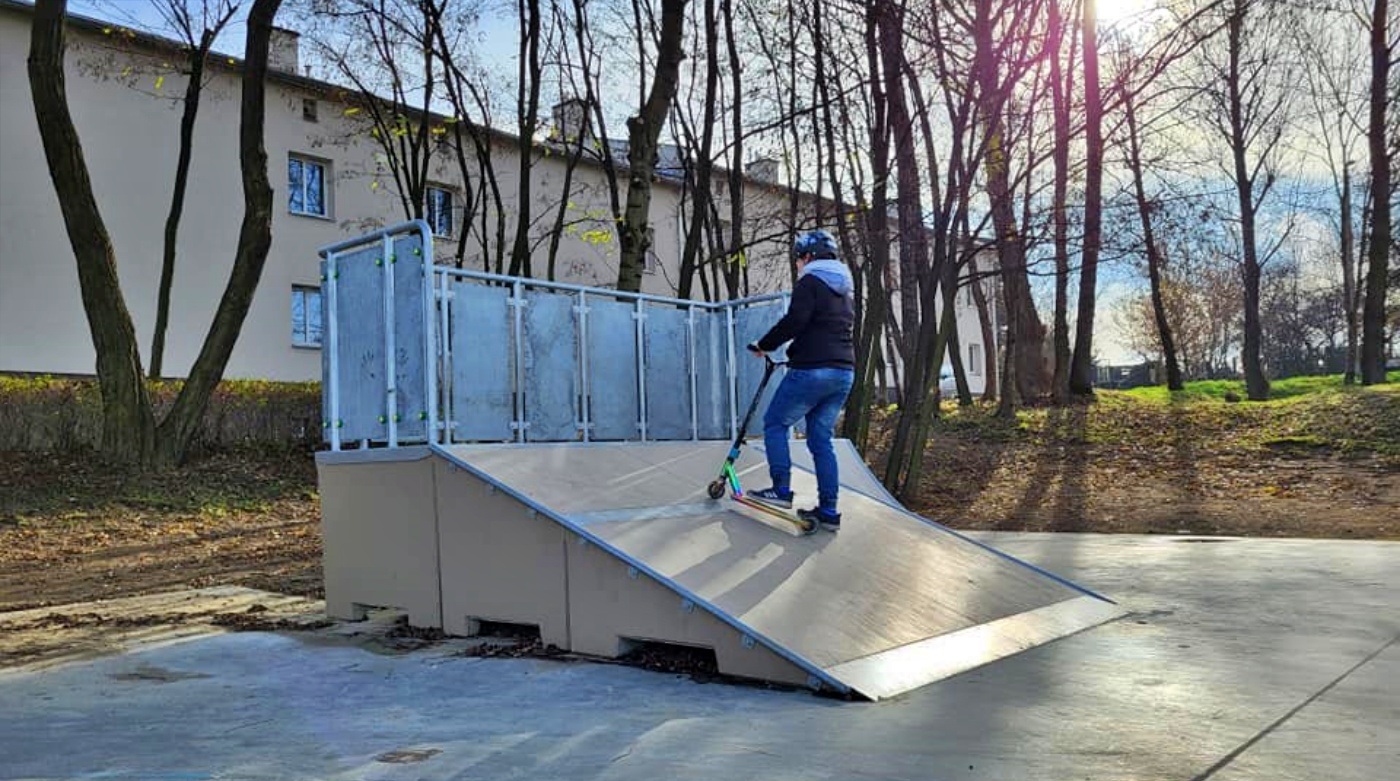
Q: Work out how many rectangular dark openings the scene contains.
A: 3